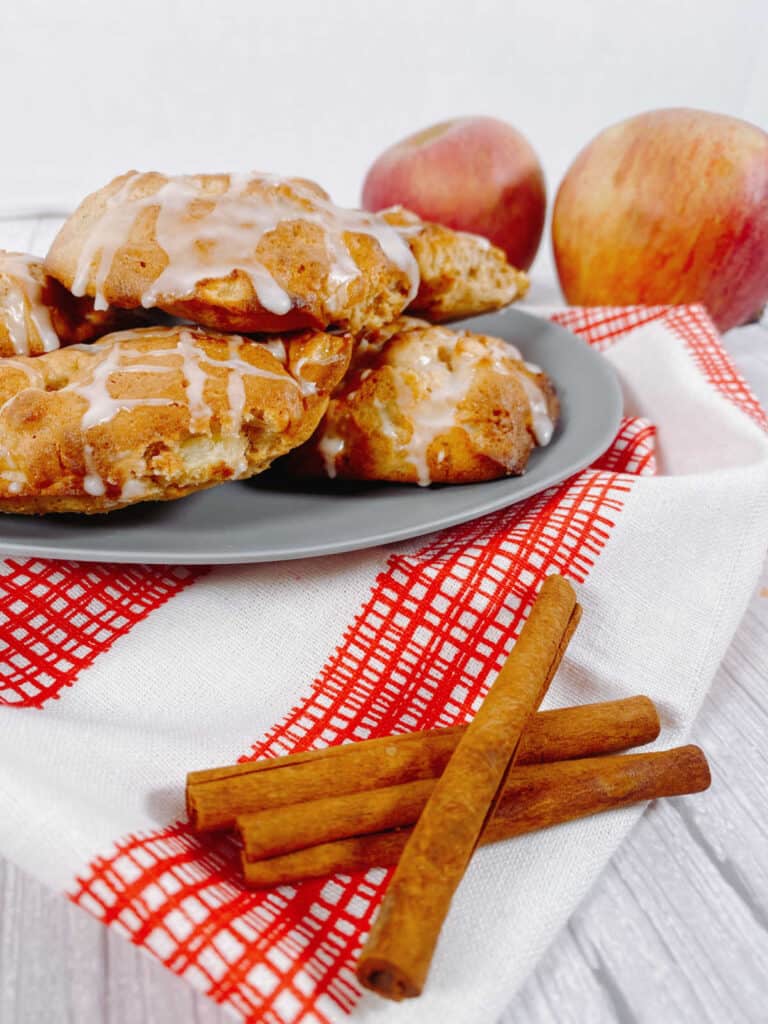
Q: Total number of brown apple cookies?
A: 5